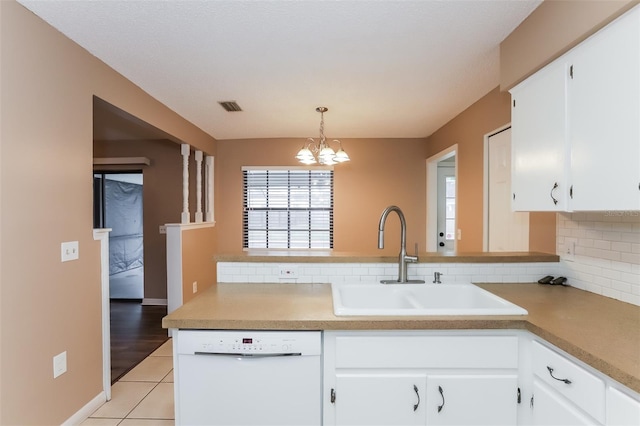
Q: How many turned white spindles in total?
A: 3